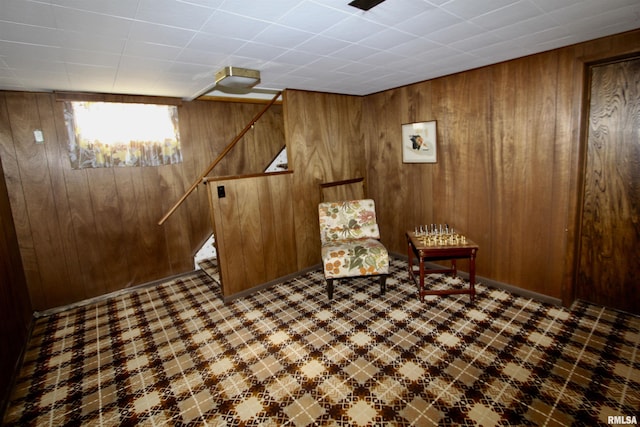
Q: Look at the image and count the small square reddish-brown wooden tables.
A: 1